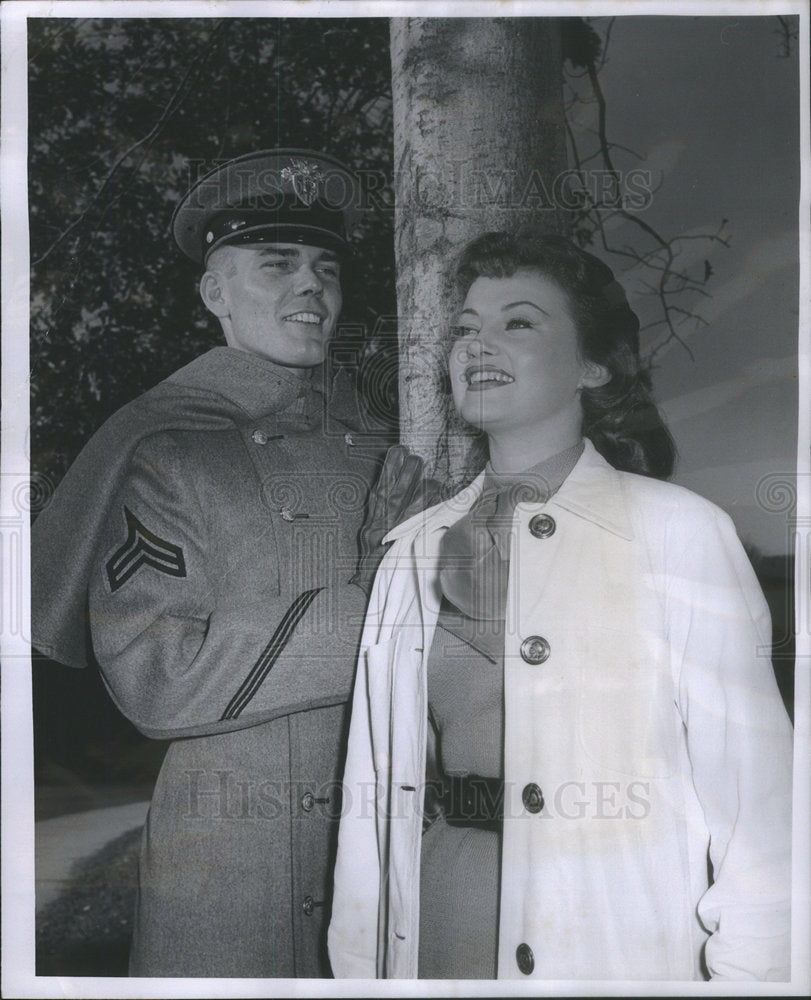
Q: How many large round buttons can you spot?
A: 4